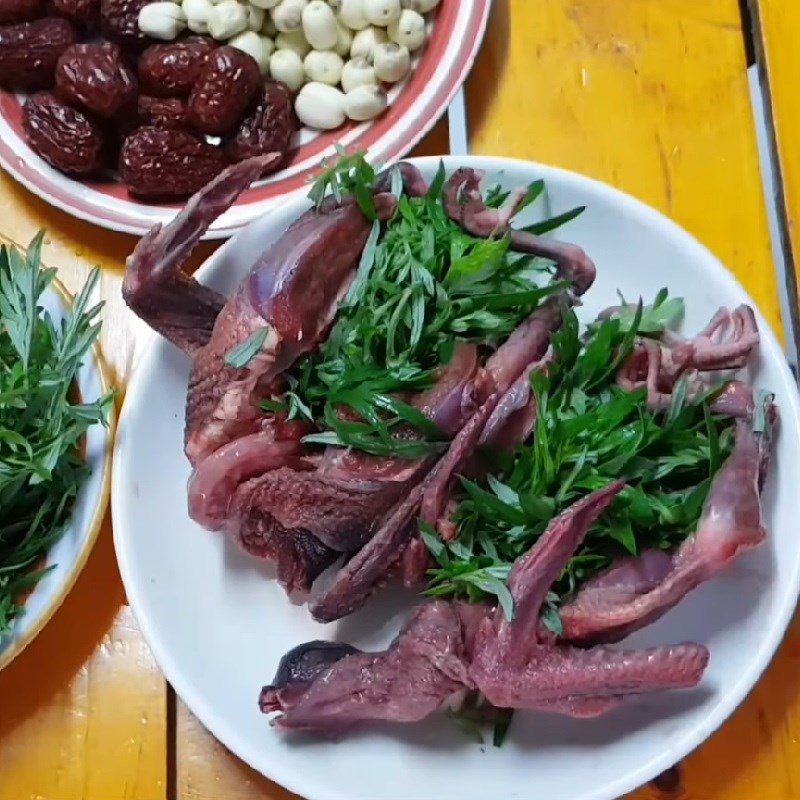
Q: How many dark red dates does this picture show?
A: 11